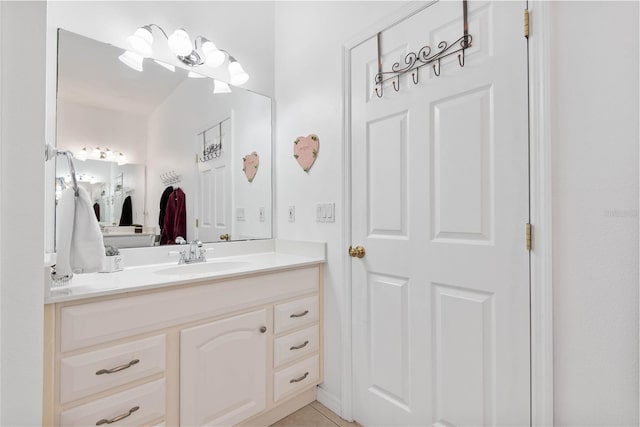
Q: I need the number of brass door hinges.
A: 2